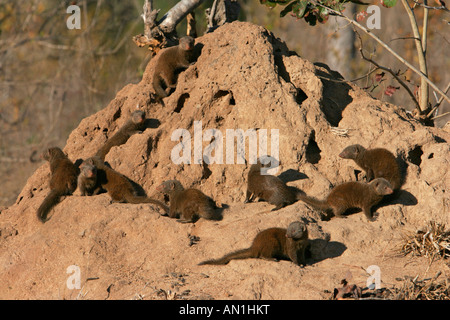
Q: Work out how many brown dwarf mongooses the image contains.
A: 10